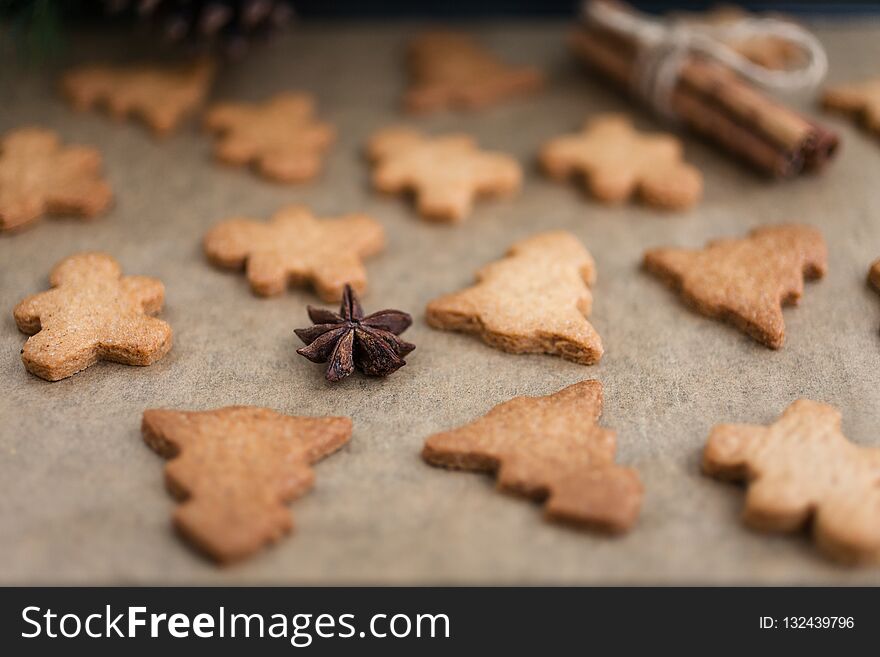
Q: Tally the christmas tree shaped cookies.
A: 6